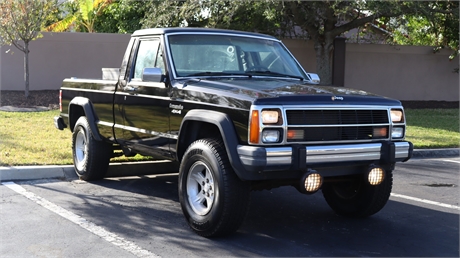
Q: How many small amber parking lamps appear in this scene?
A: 2